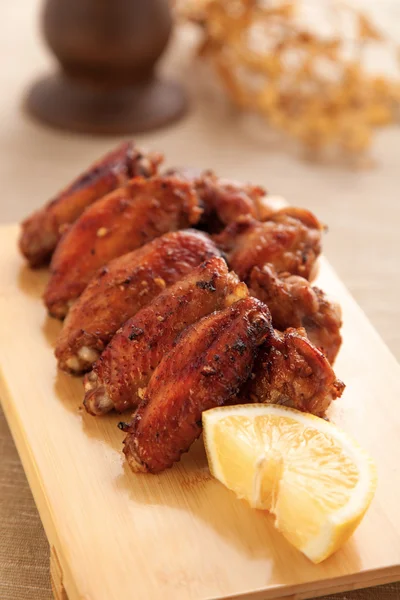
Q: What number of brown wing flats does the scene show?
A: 5